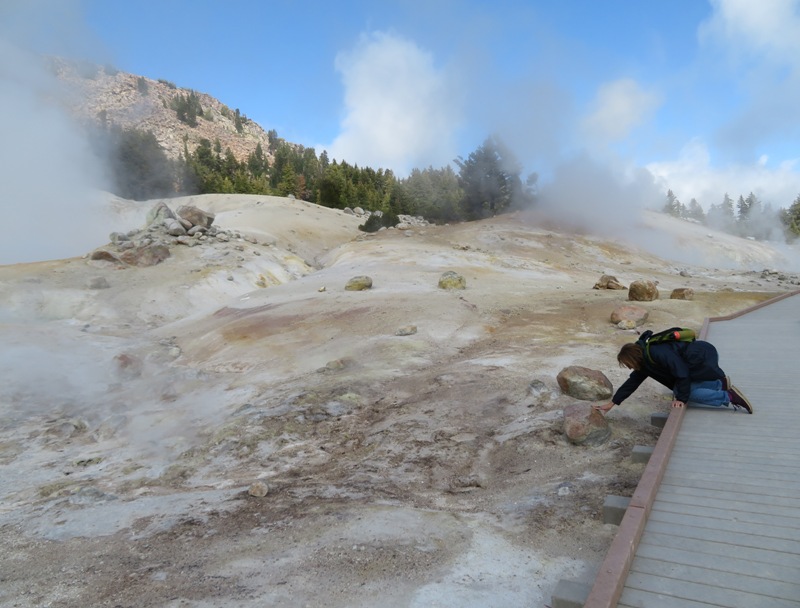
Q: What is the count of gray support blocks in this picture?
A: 4